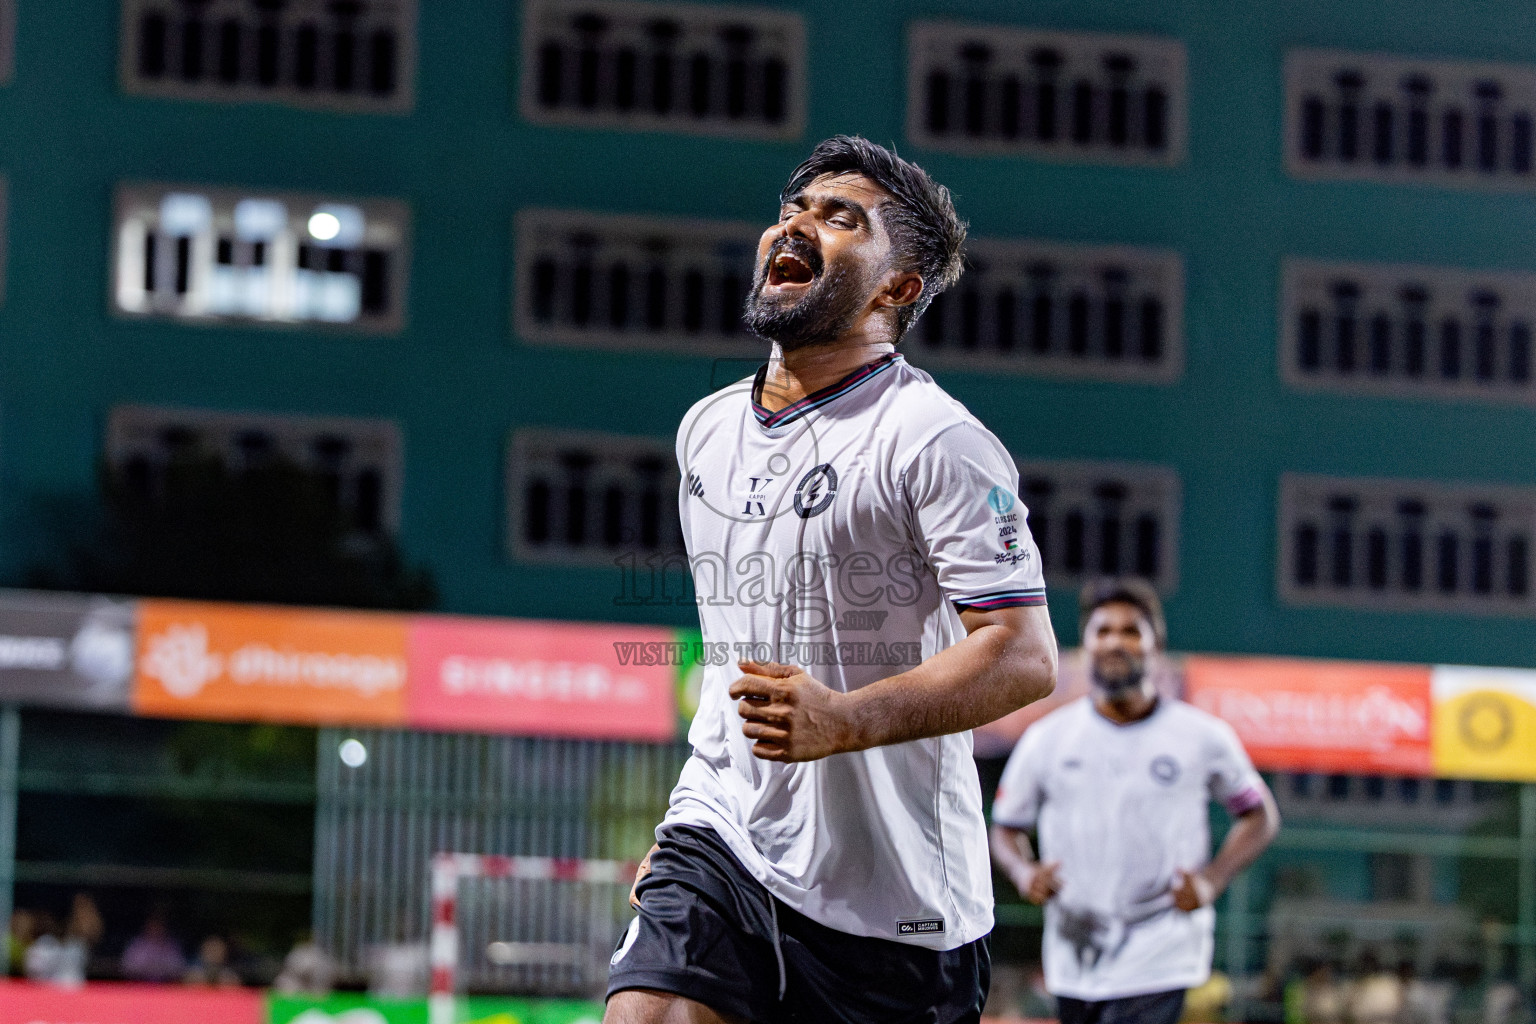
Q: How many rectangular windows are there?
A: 12